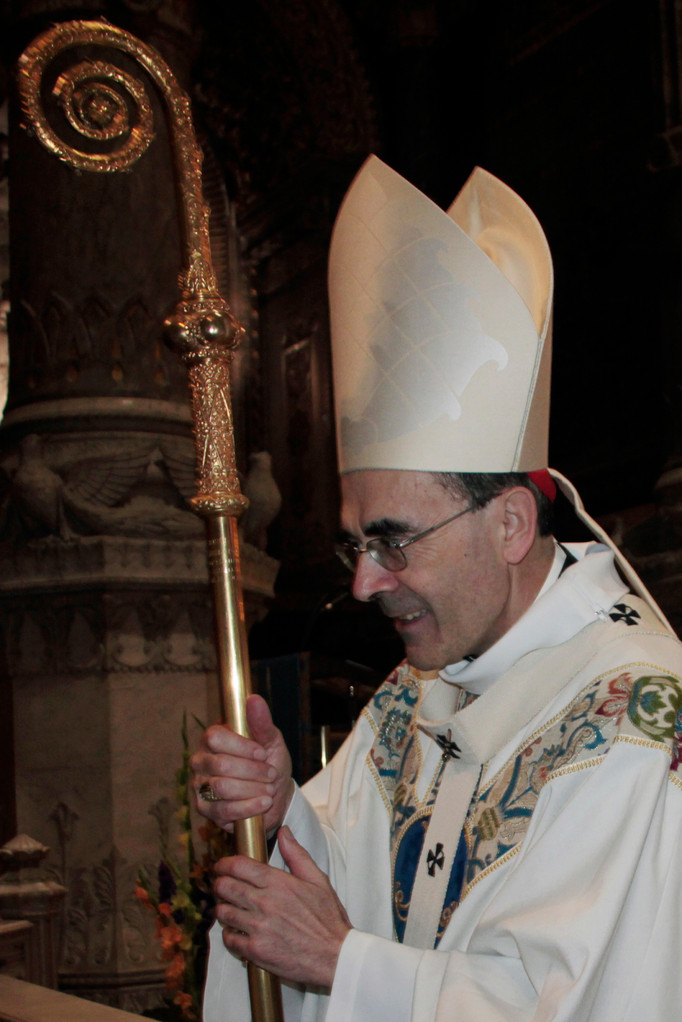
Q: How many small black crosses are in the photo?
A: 3